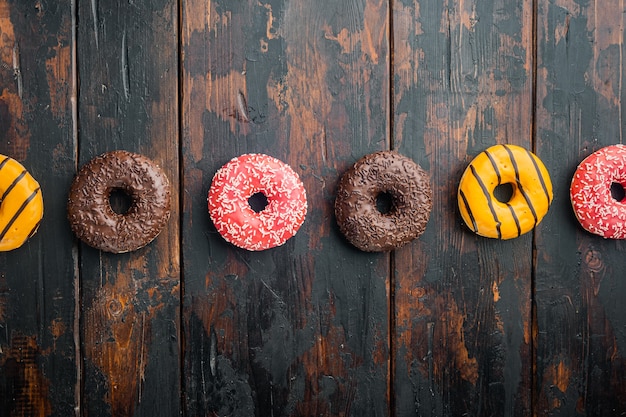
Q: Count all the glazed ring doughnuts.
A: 6